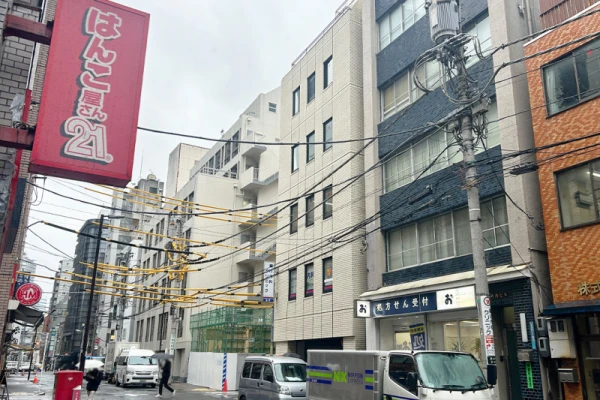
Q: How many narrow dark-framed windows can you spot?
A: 12